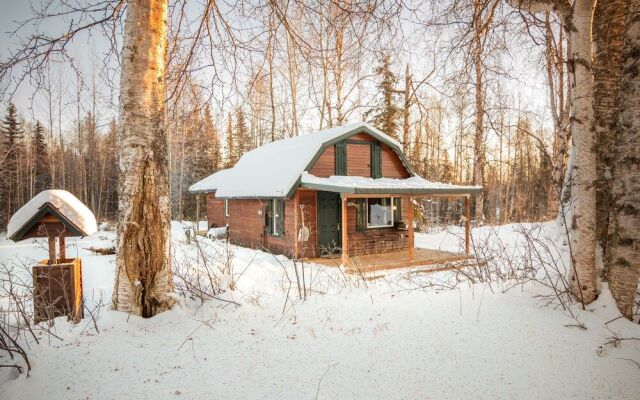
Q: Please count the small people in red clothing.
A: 0